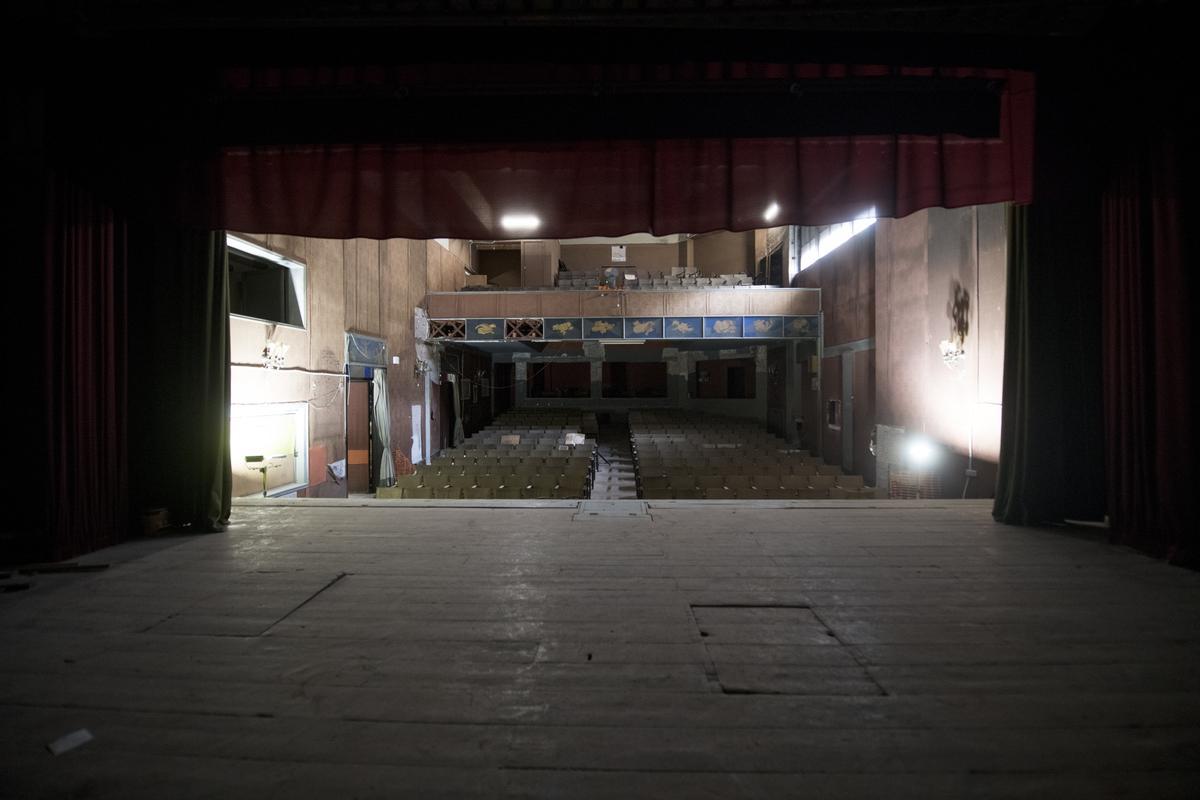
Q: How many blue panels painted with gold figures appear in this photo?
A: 8